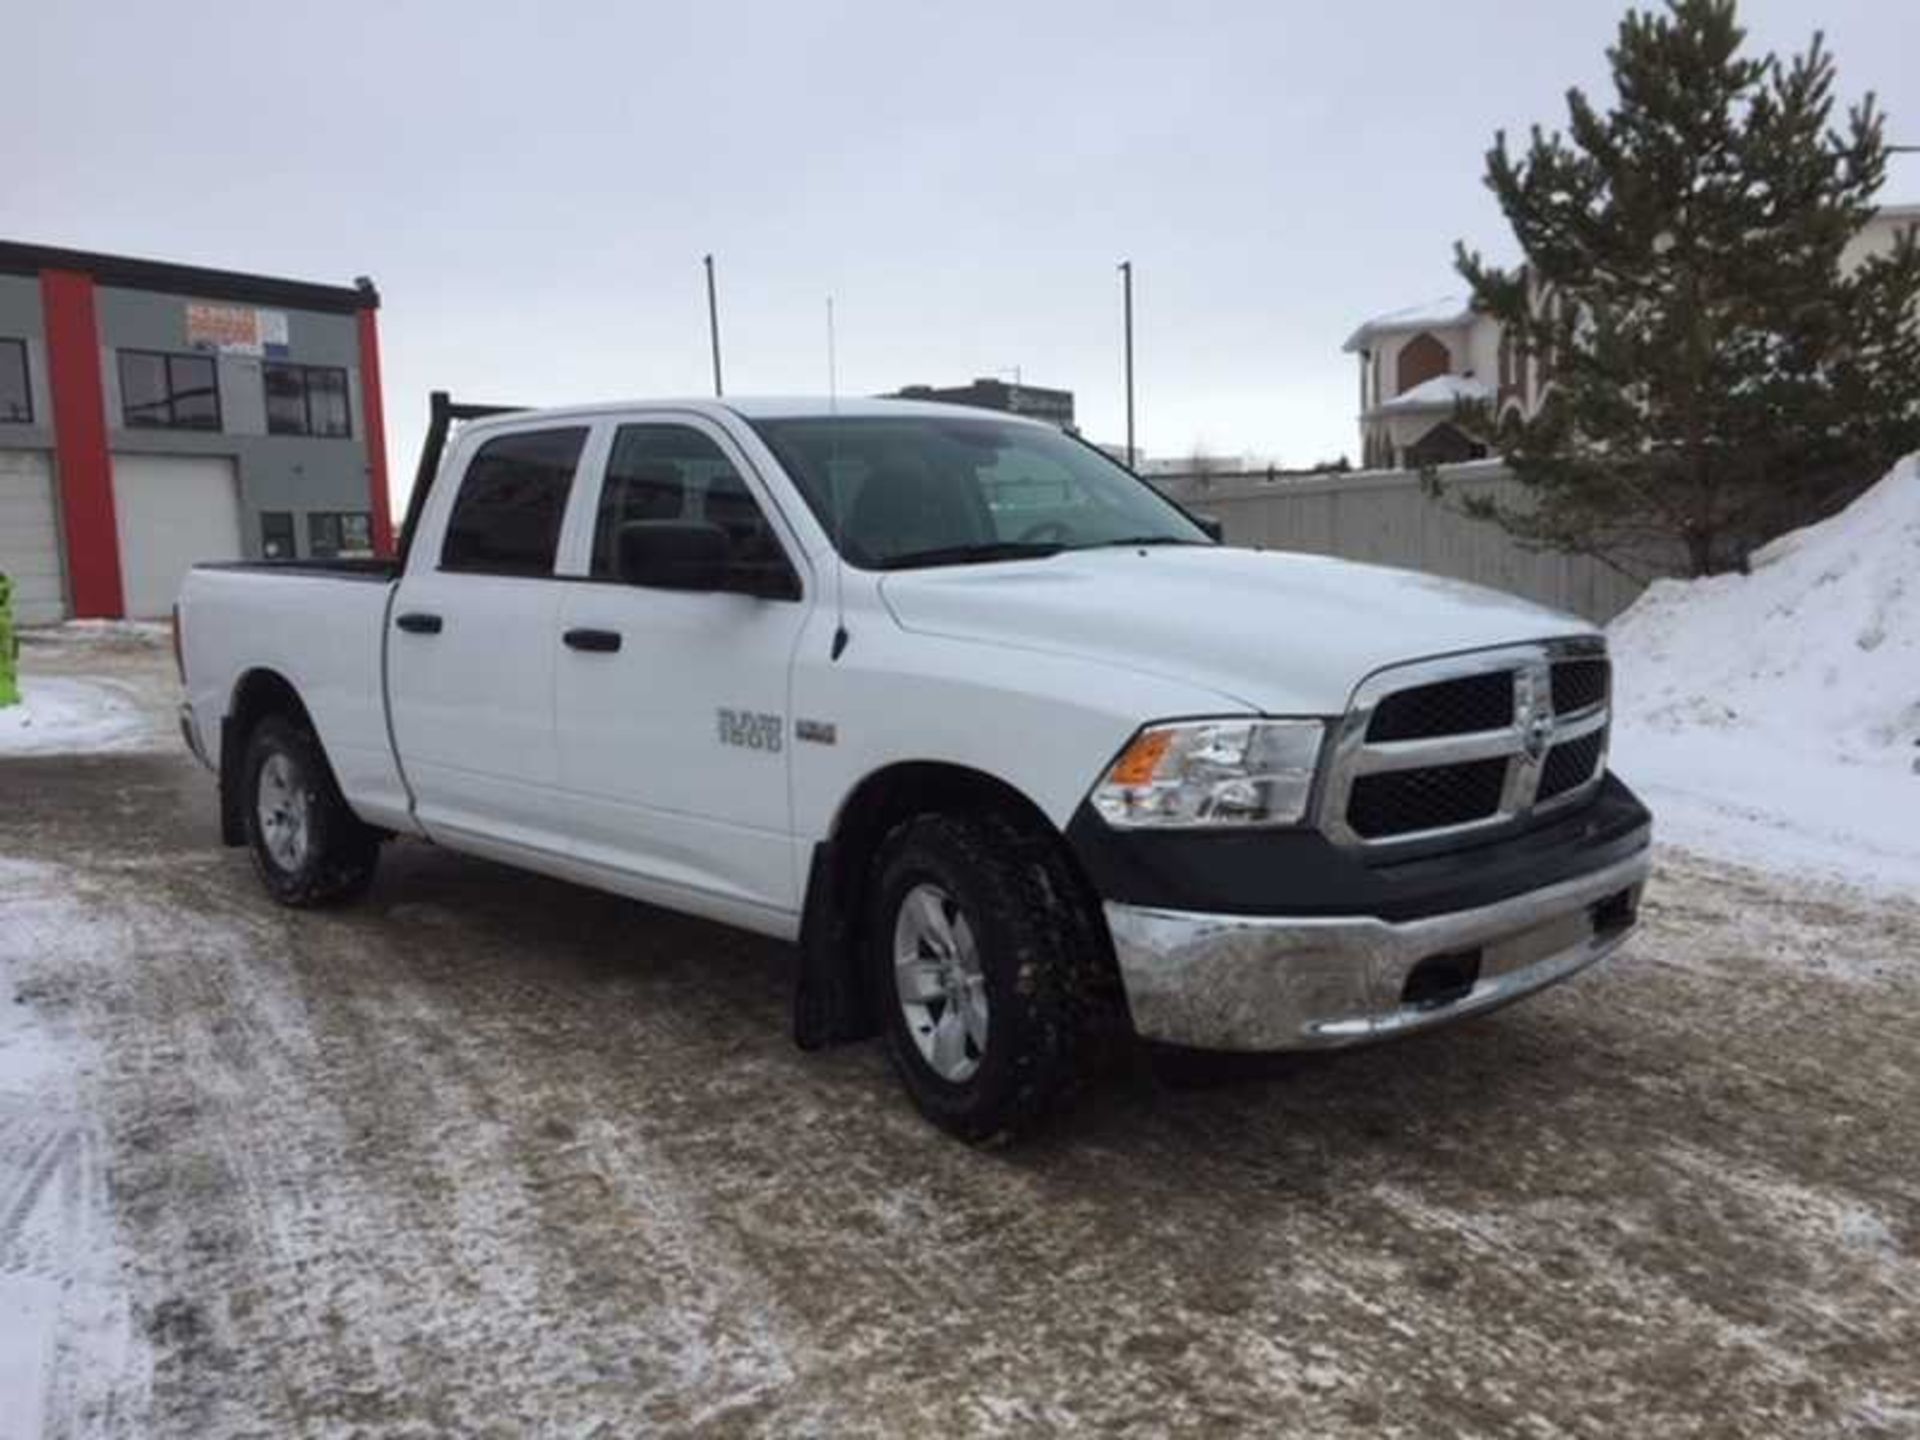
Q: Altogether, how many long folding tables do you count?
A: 0